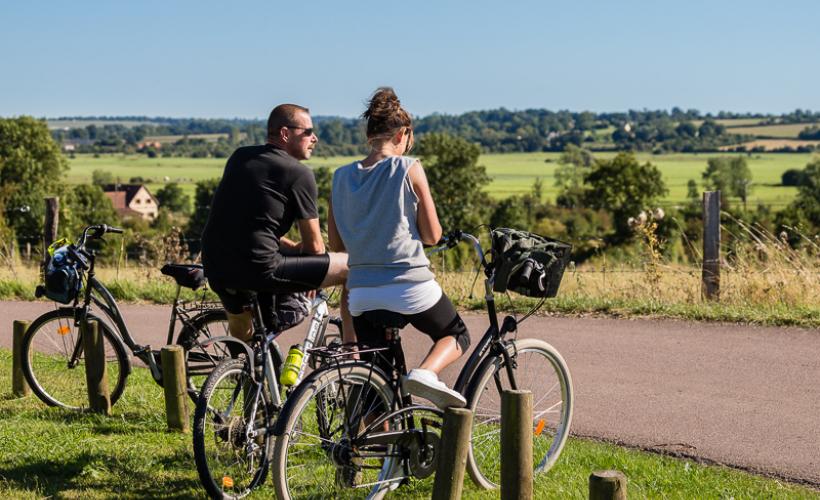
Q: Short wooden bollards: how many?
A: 6